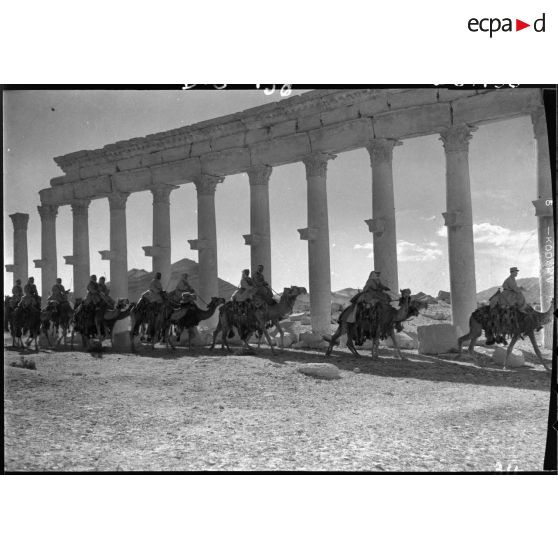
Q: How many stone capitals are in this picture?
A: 11